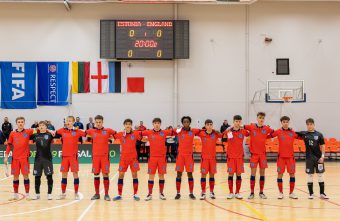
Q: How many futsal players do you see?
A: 12